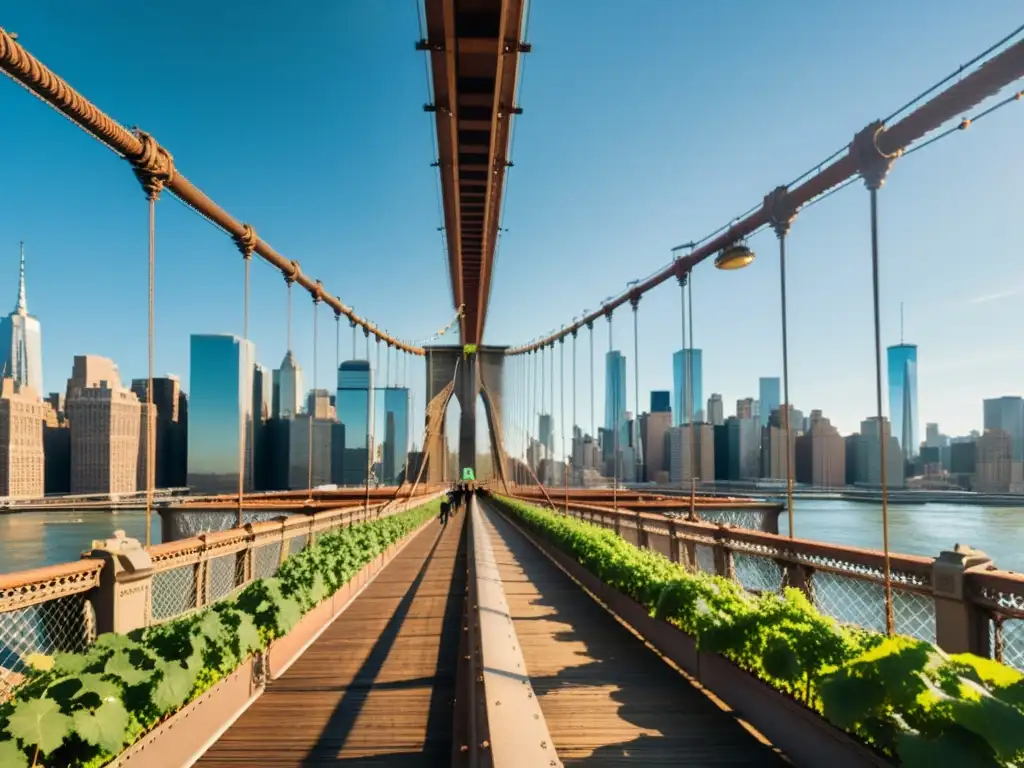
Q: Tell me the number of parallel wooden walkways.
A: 2